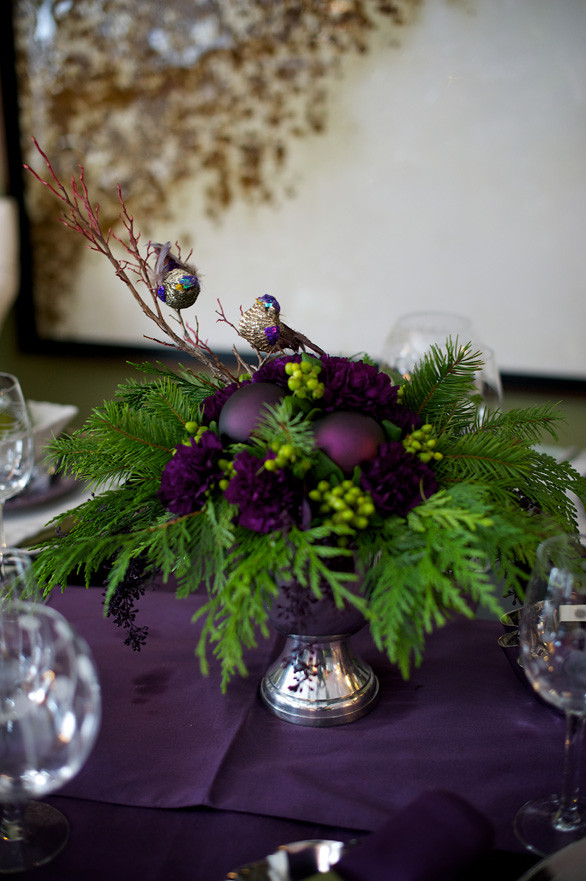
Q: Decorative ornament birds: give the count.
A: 2